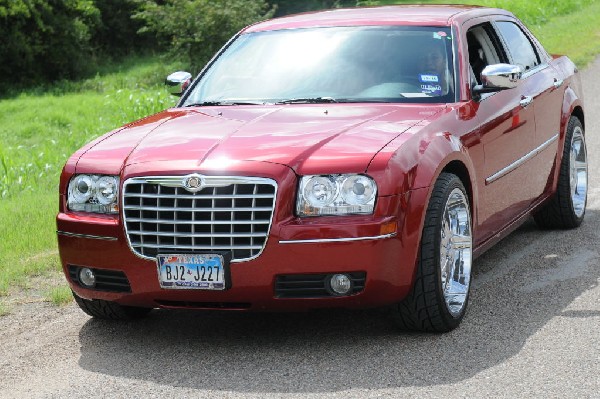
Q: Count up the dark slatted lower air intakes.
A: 2